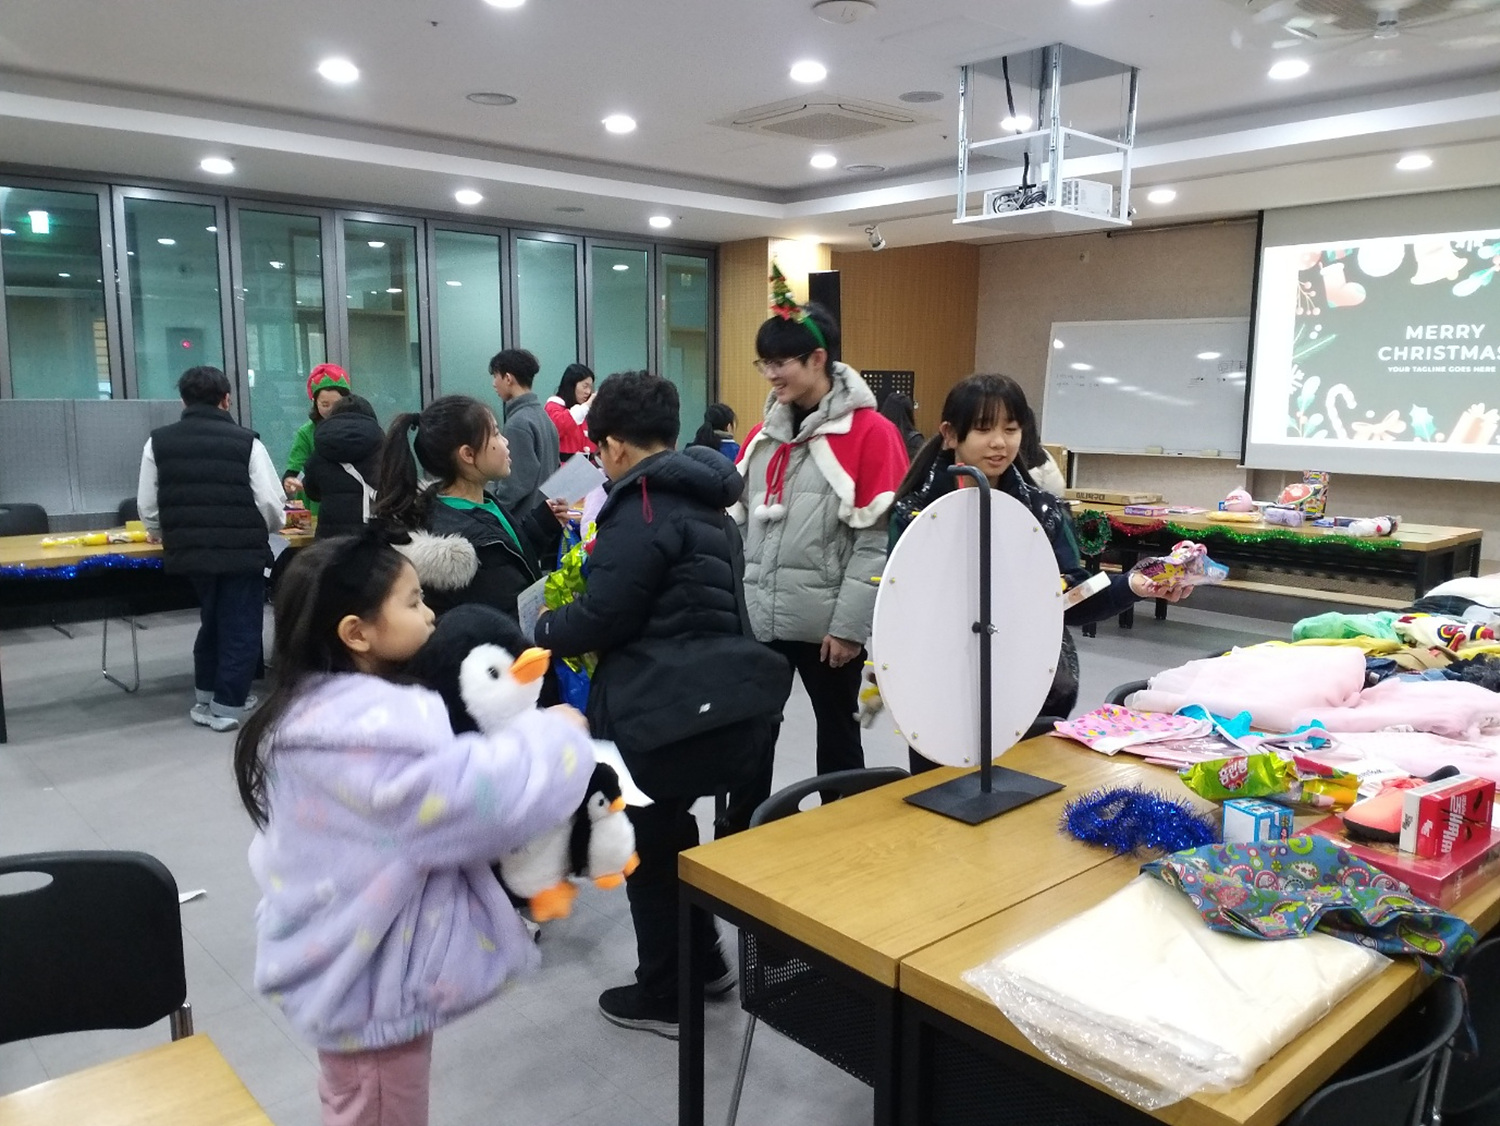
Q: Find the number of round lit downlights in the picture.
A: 13